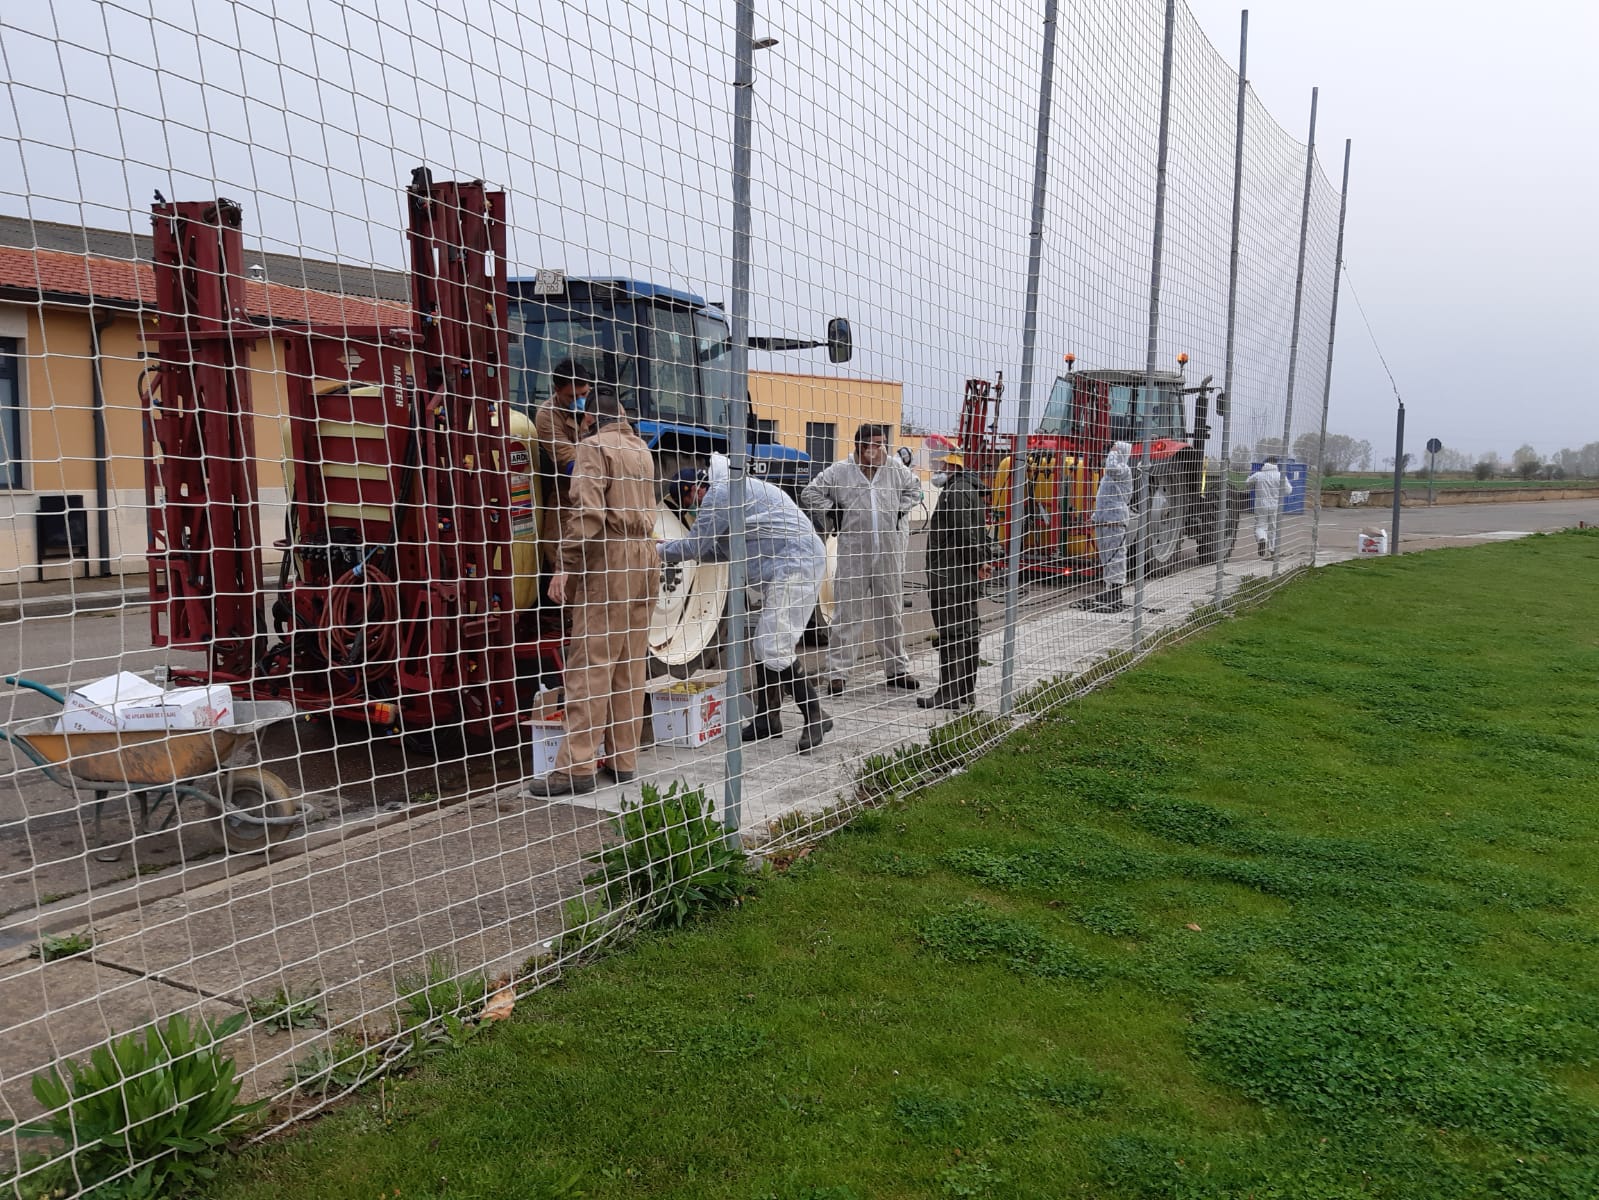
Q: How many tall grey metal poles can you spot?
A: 6